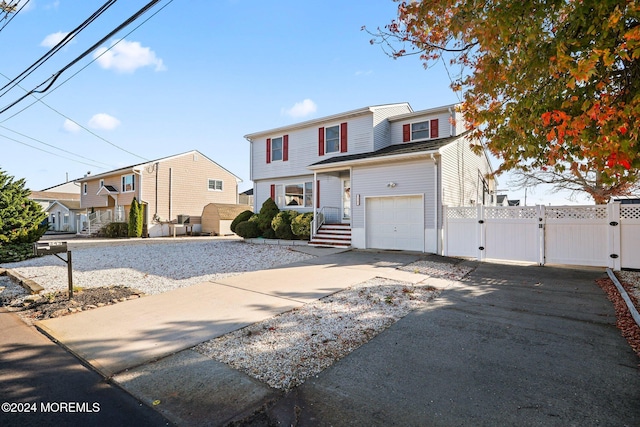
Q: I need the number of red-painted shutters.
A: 8